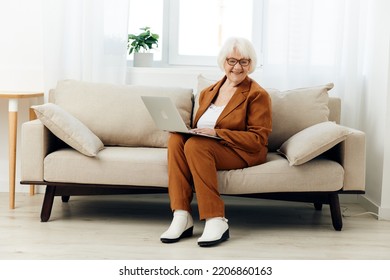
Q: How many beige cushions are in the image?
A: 4